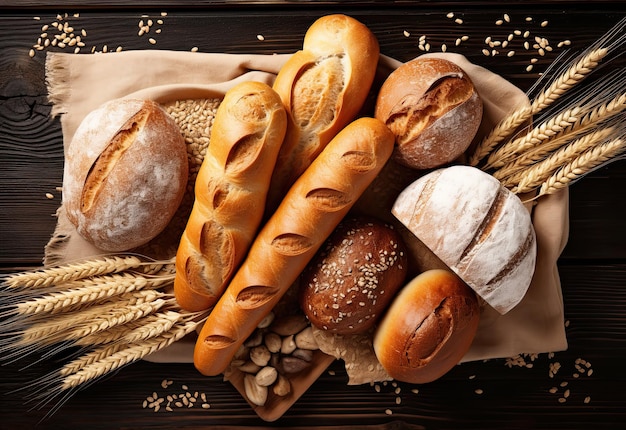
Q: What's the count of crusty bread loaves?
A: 8